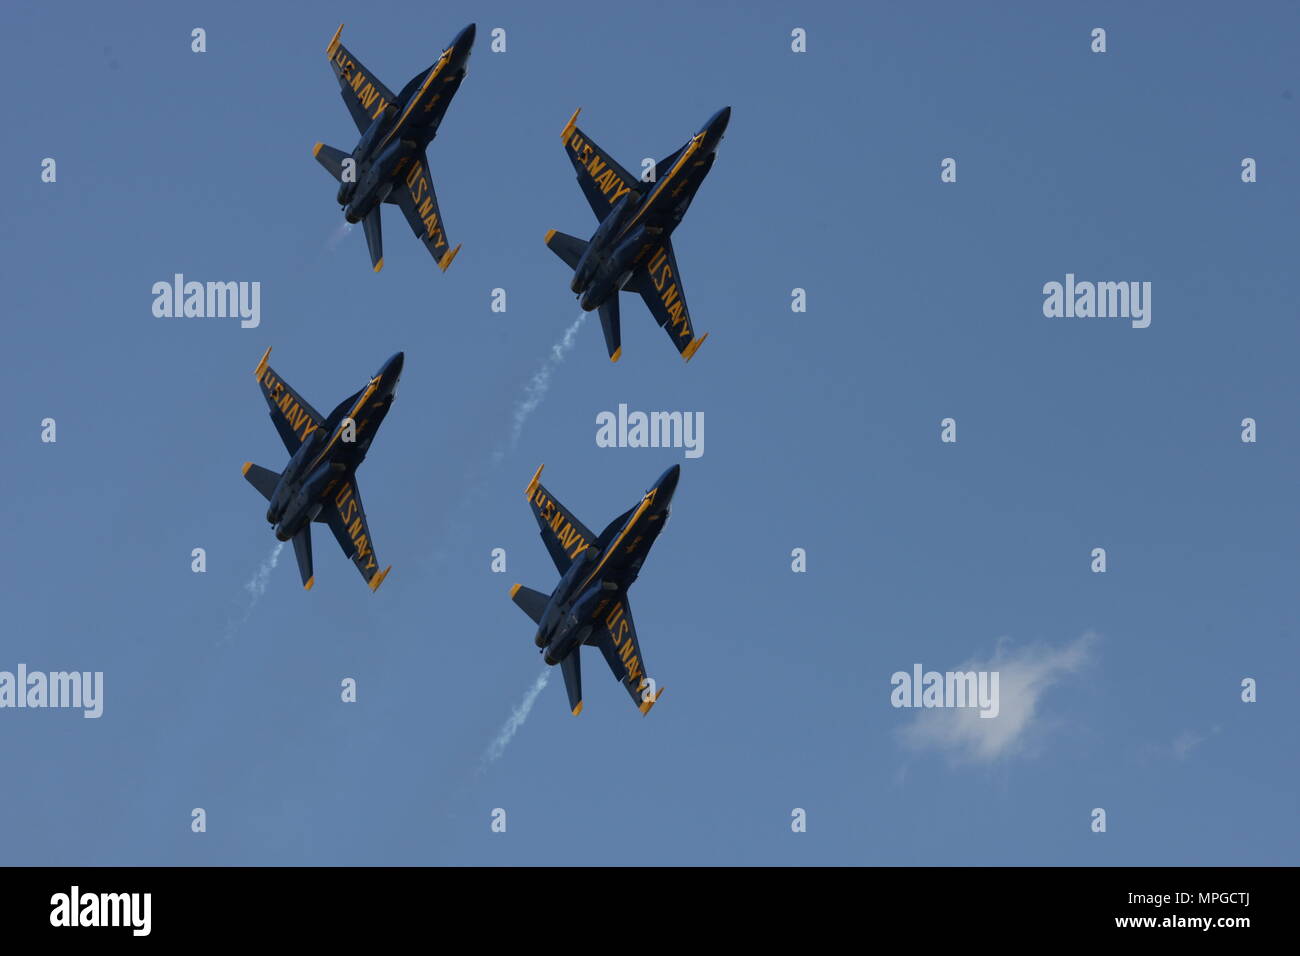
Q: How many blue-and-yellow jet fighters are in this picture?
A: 4